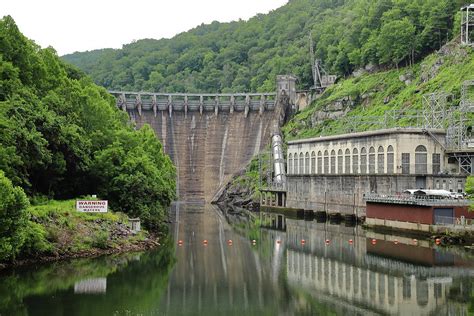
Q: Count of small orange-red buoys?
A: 12